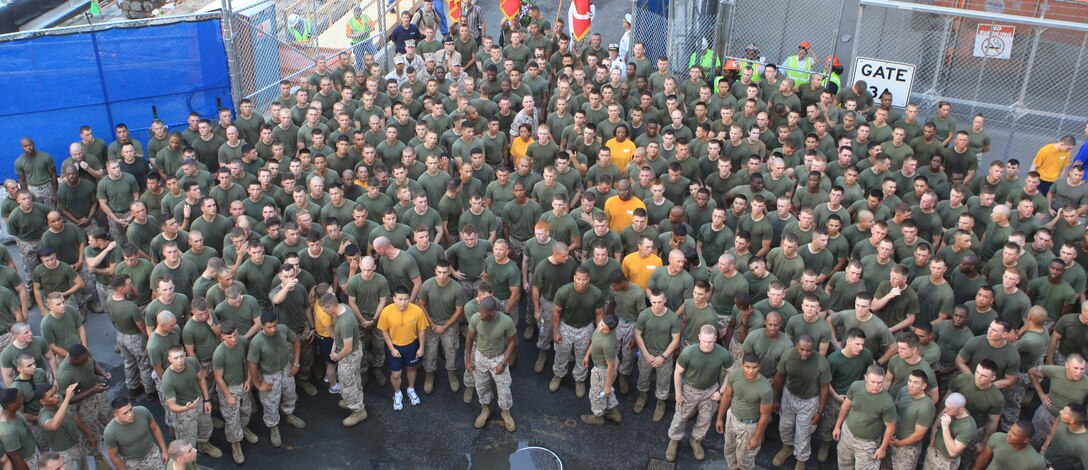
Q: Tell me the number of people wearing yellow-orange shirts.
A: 8